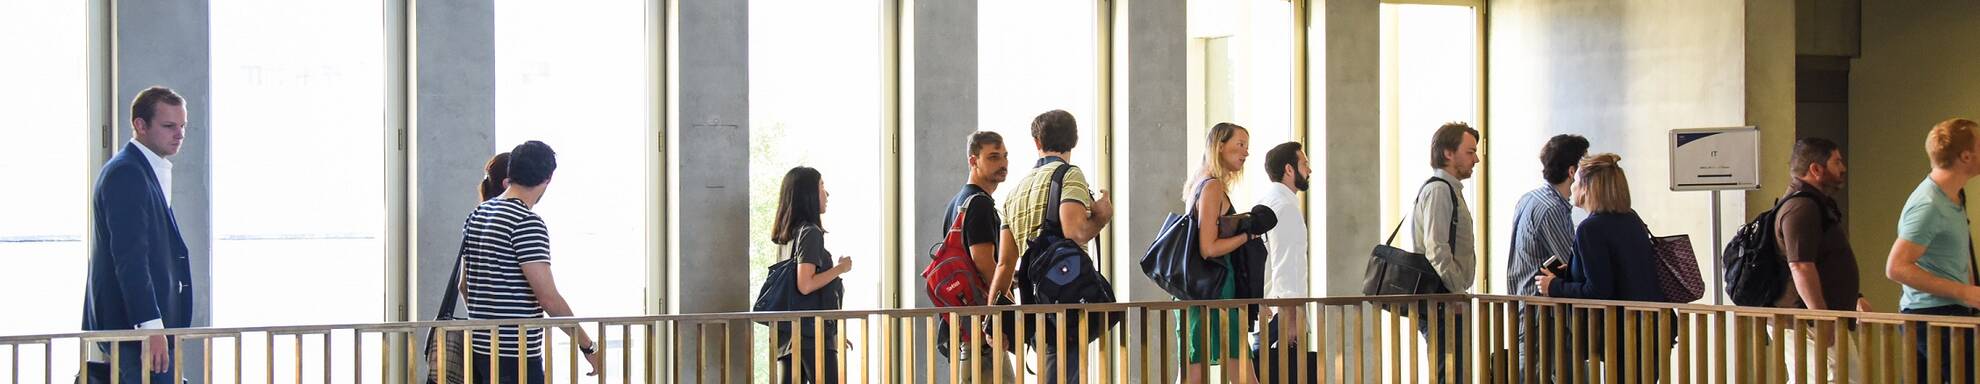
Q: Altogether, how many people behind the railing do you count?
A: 13